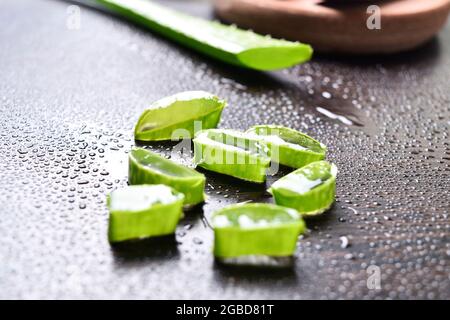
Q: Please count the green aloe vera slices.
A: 7